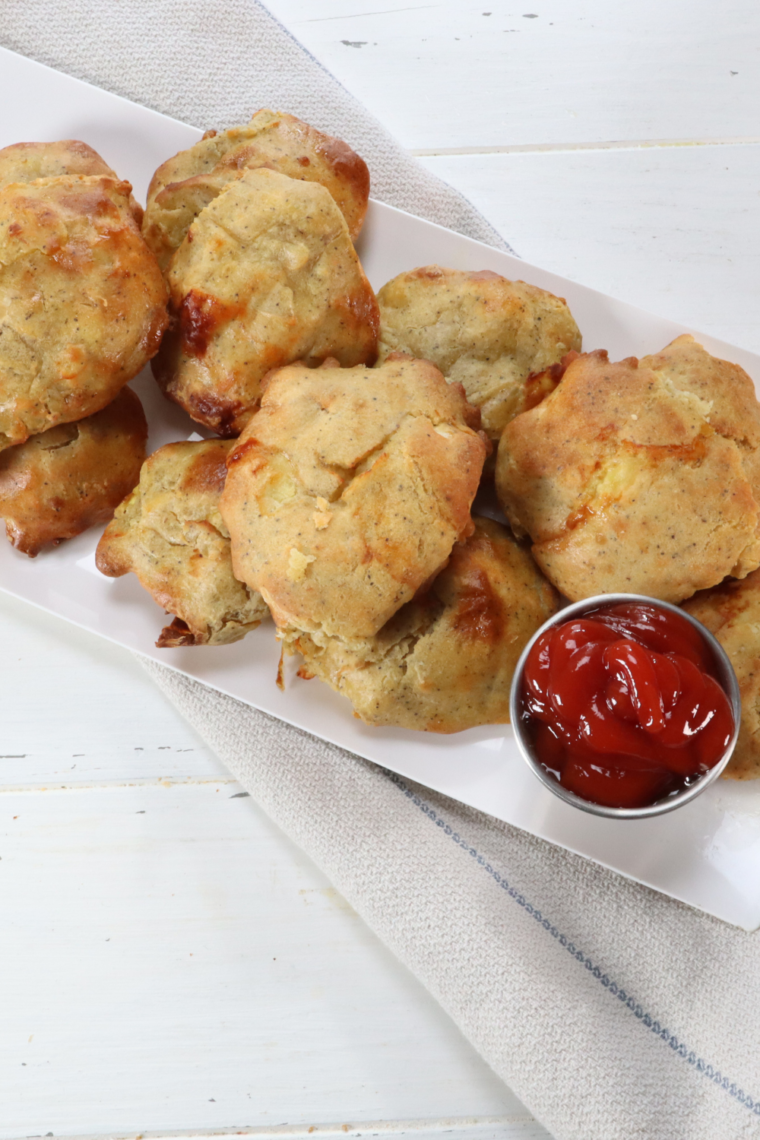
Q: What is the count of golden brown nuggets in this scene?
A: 11